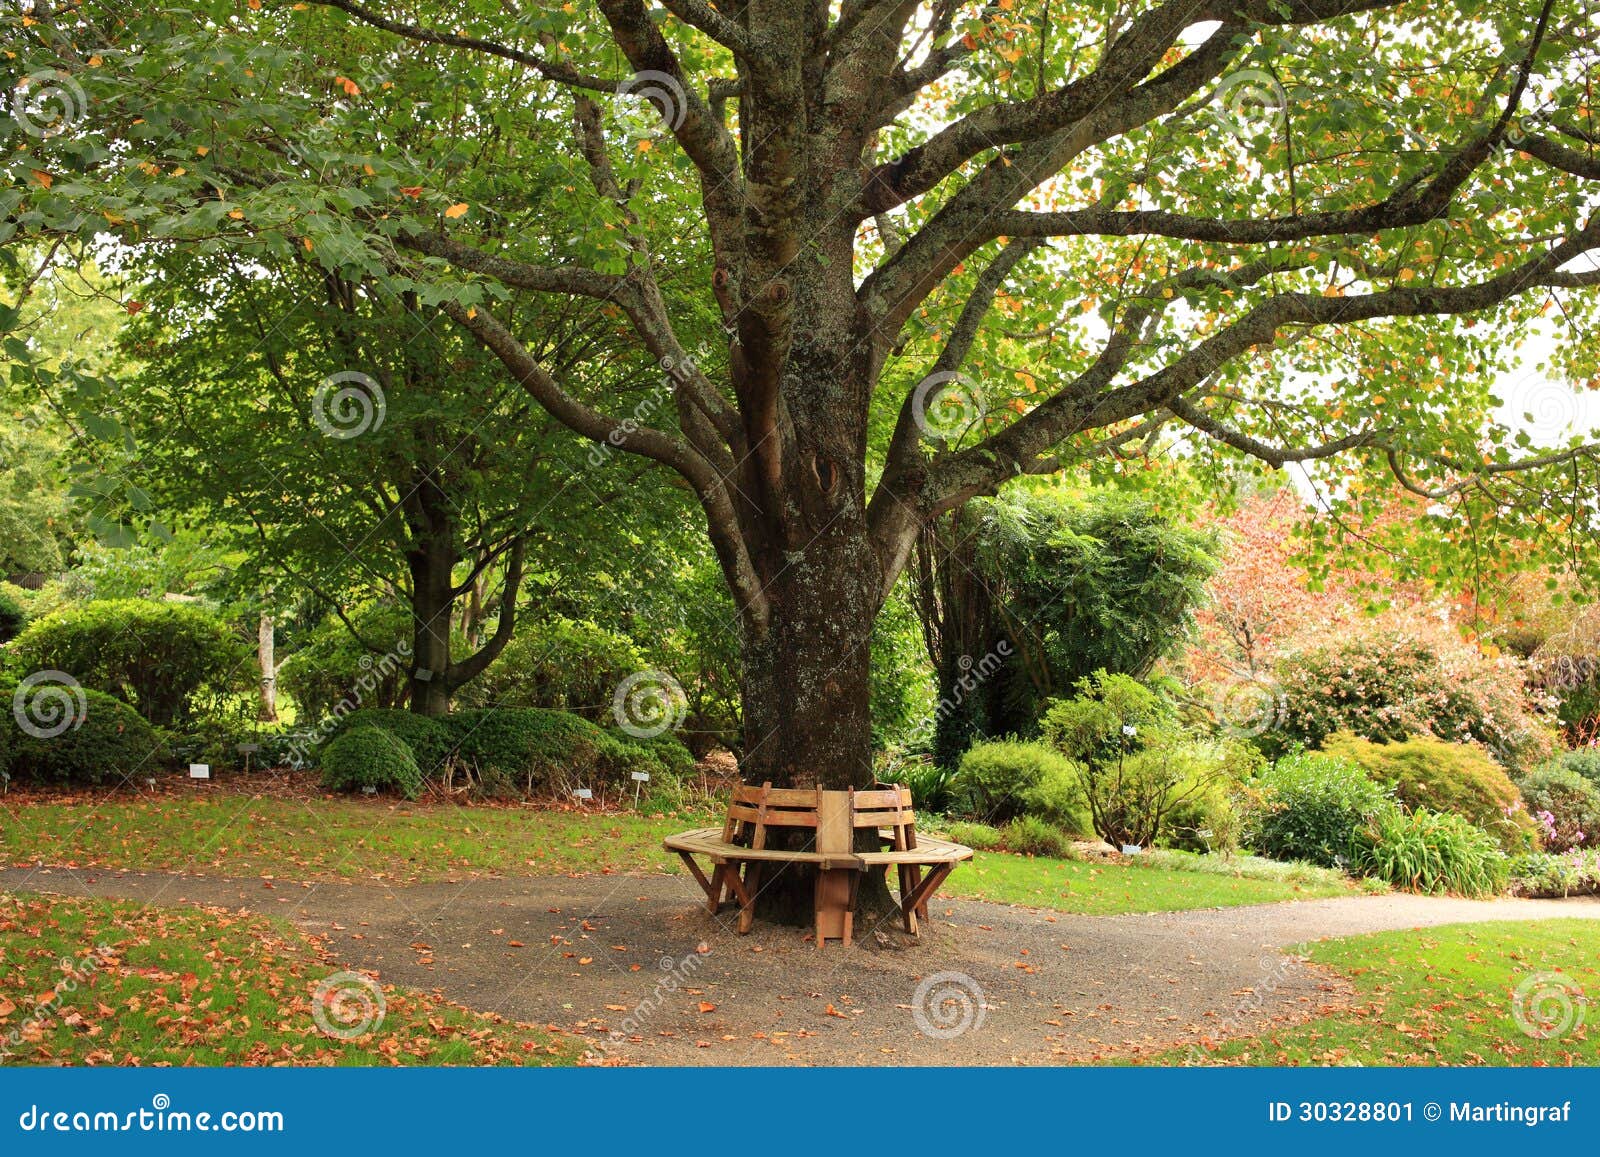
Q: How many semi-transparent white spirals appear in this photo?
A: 12